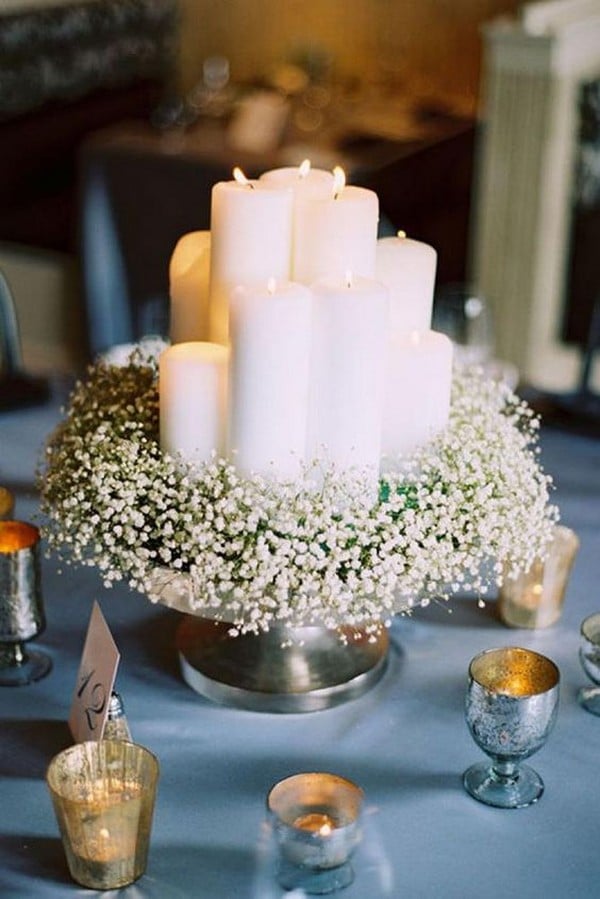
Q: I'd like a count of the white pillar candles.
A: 9